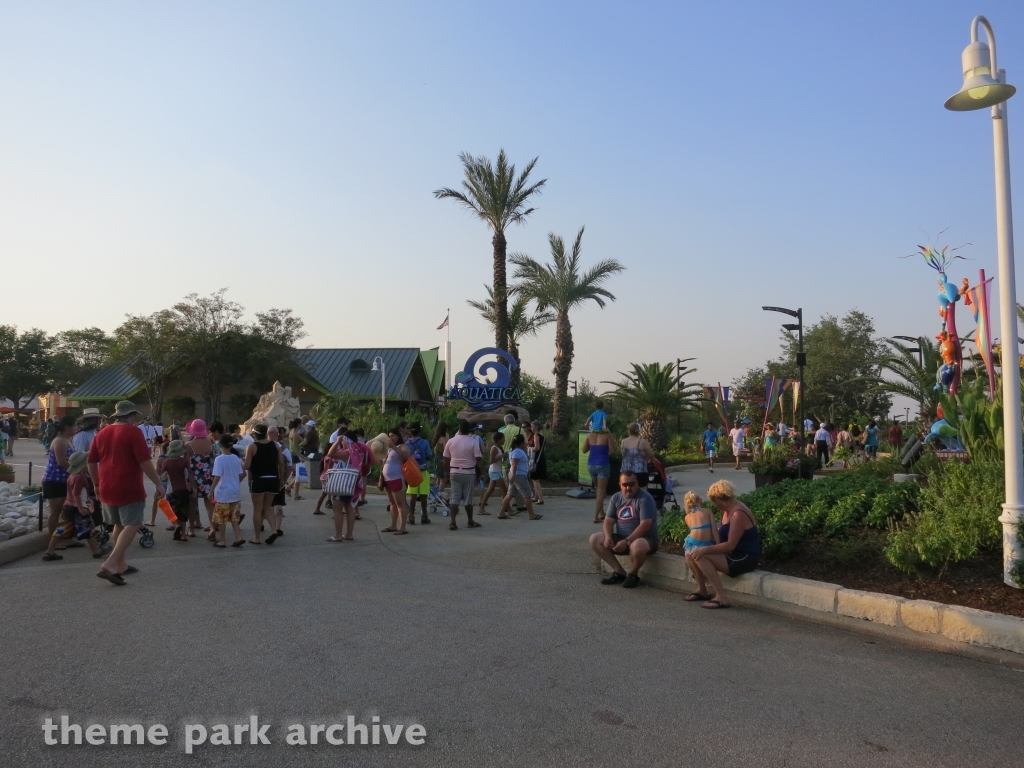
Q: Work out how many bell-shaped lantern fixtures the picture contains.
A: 2